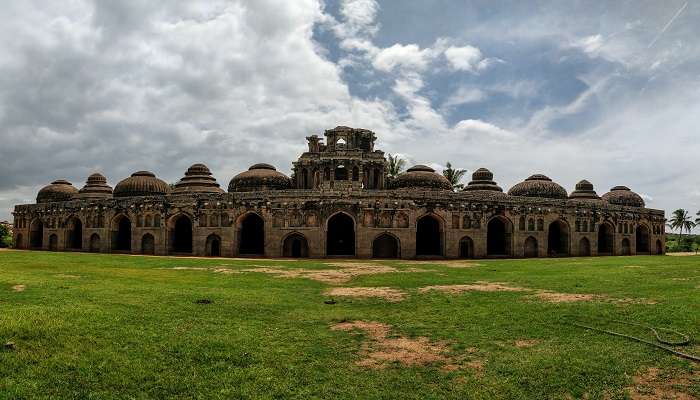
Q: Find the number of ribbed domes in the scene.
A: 2